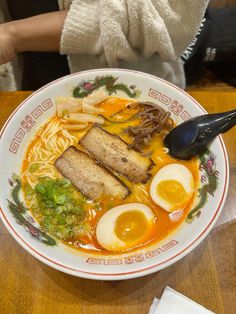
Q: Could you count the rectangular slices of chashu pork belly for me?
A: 2